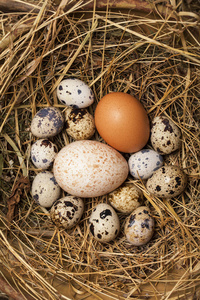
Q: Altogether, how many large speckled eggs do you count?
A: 1